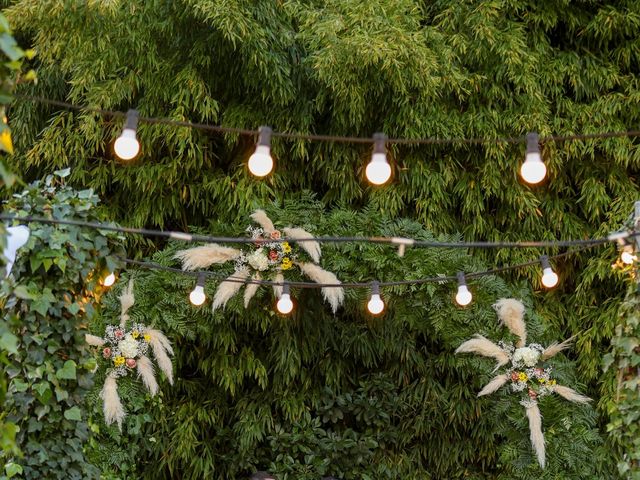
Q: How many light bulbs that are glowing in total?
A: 11